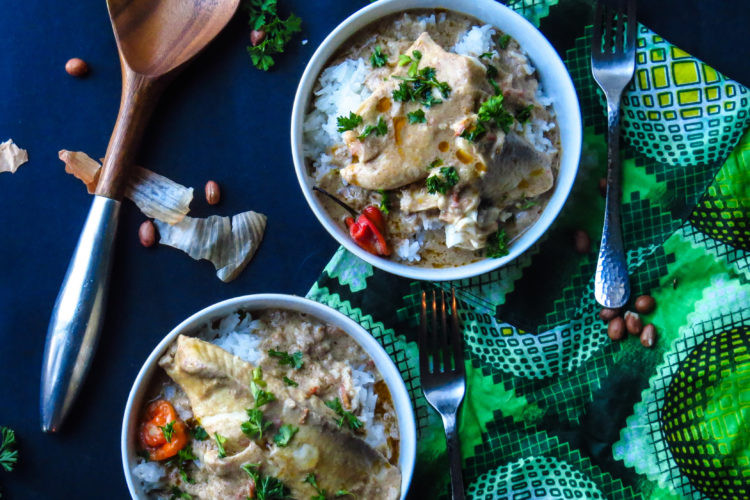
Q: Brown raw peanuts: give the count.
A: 11